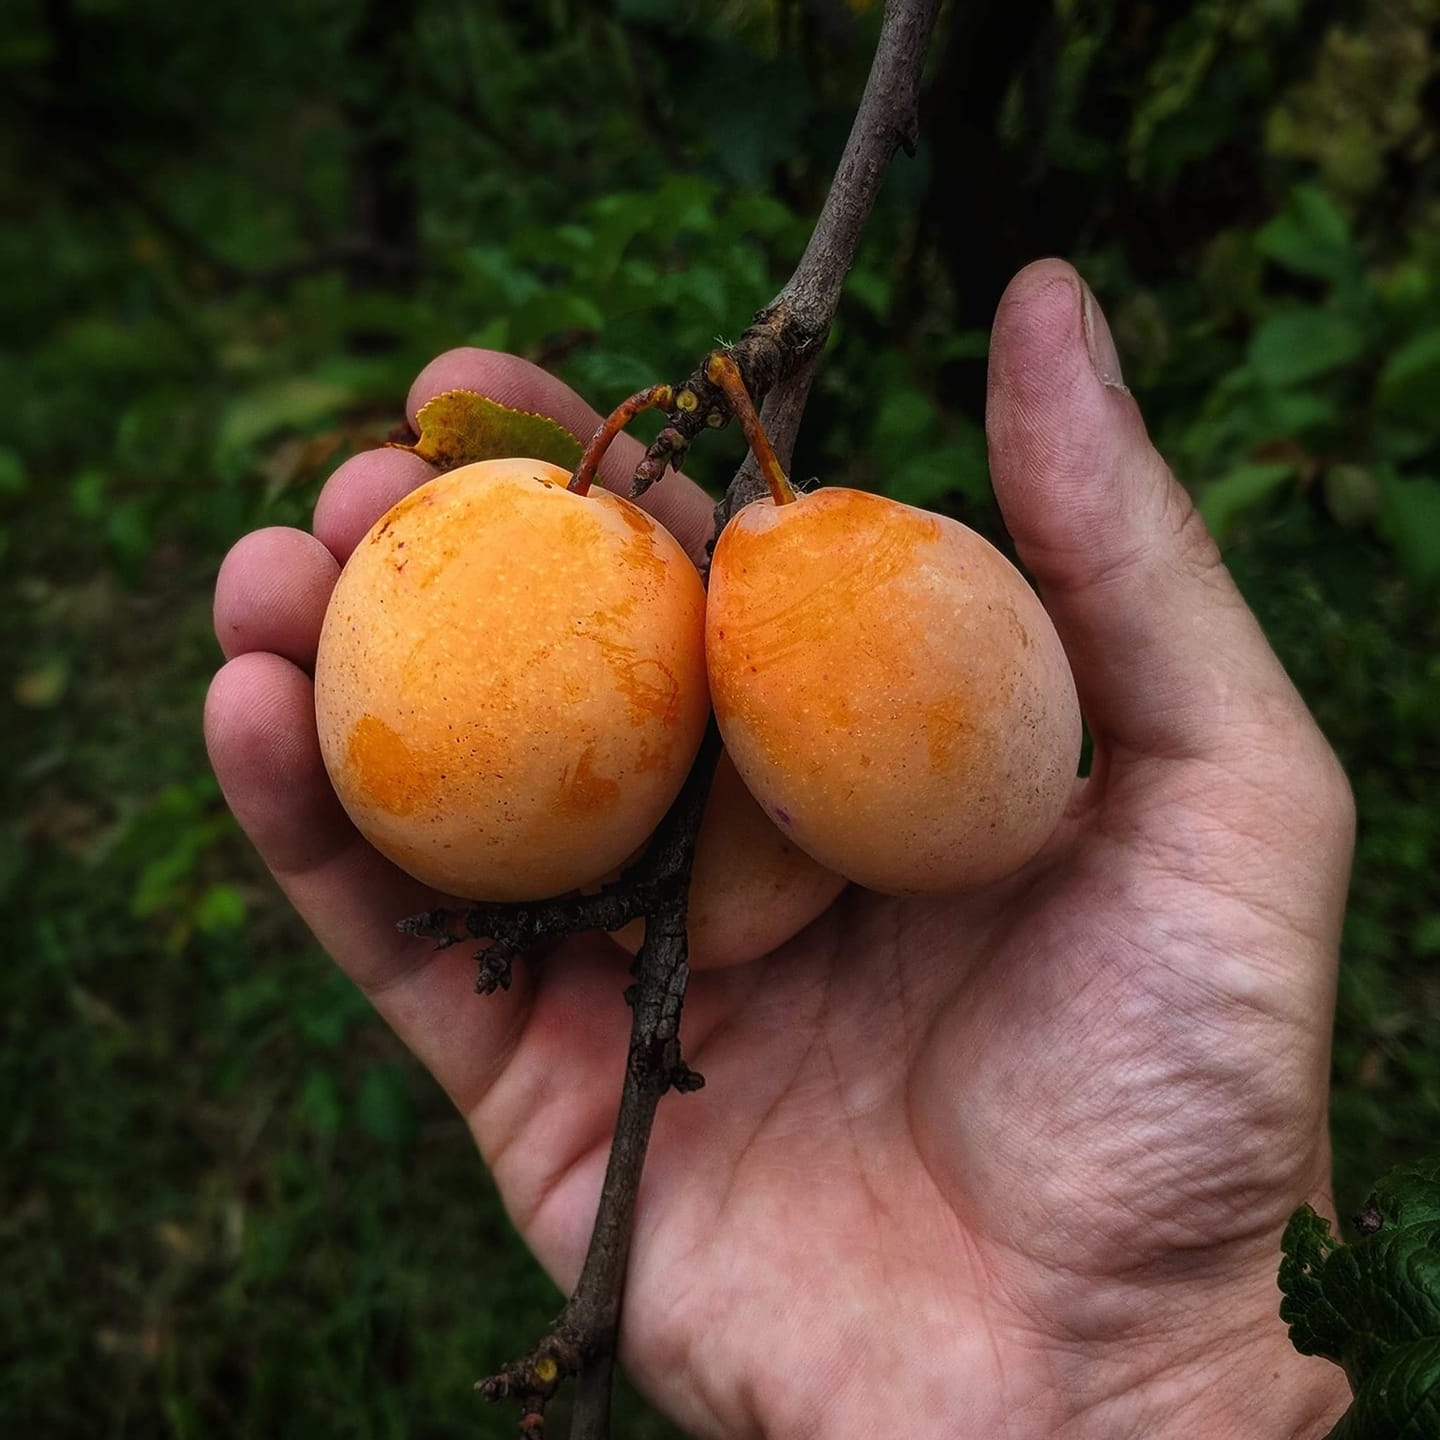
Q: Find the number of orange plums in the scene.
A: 3